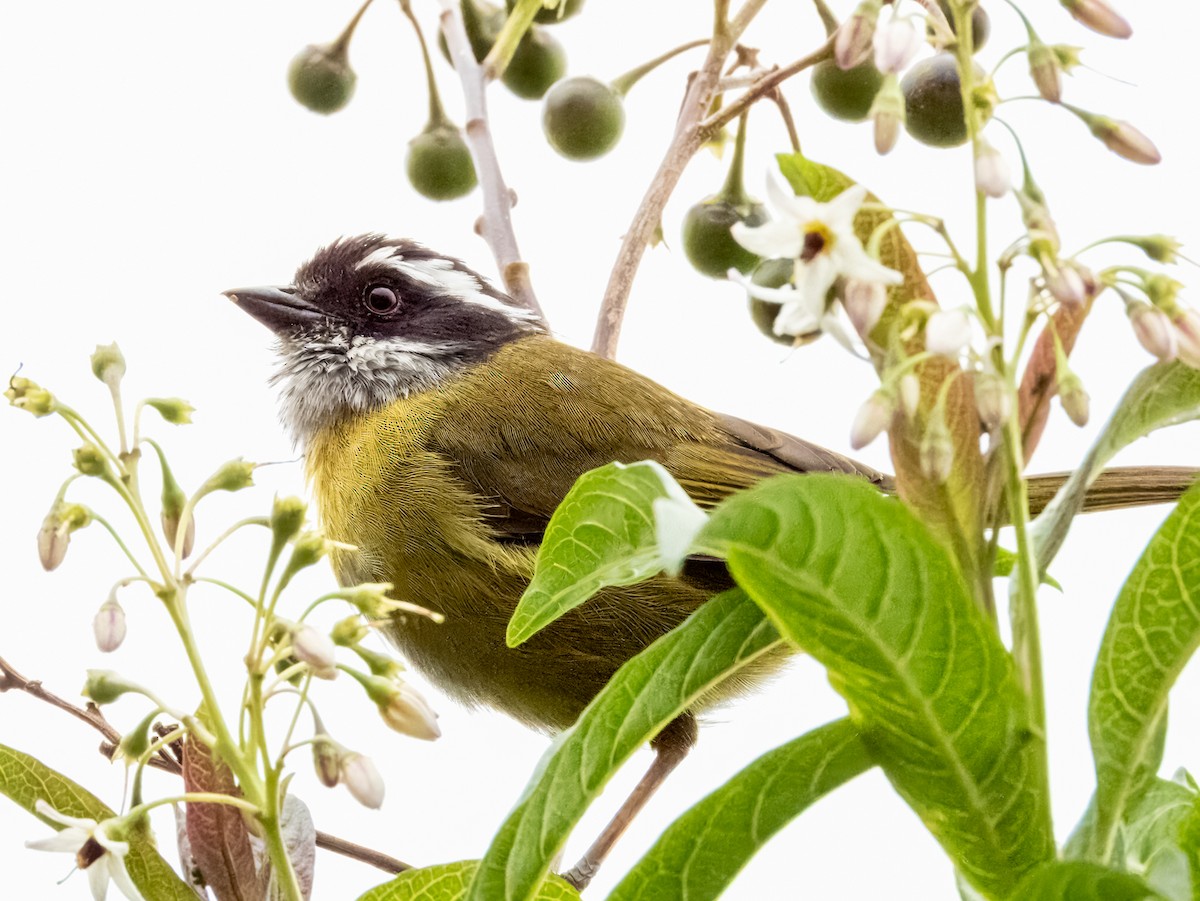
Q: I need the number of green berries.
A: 11